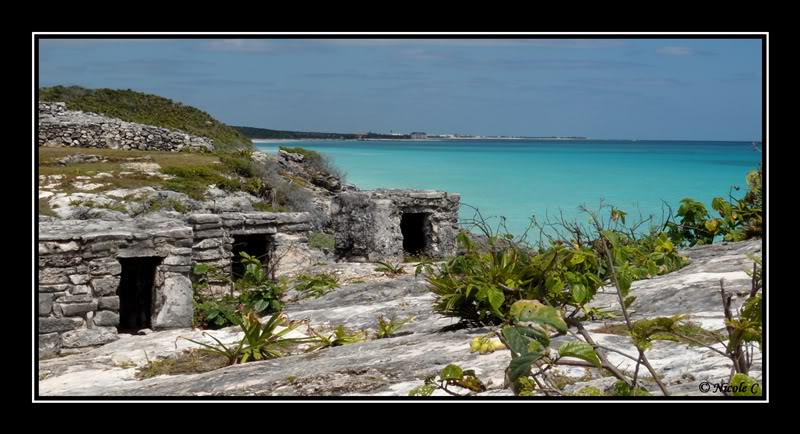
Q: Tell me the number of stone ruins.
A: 3